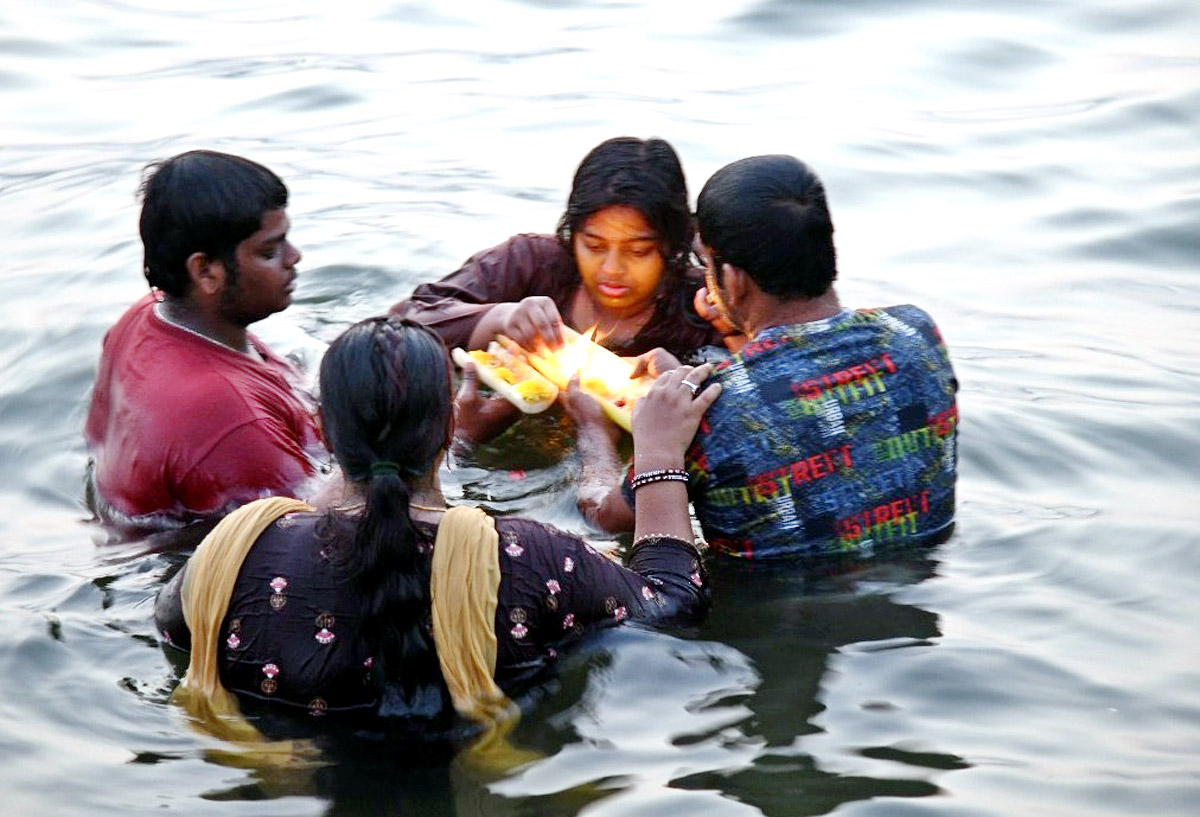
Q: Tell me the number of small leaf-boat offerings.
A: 2